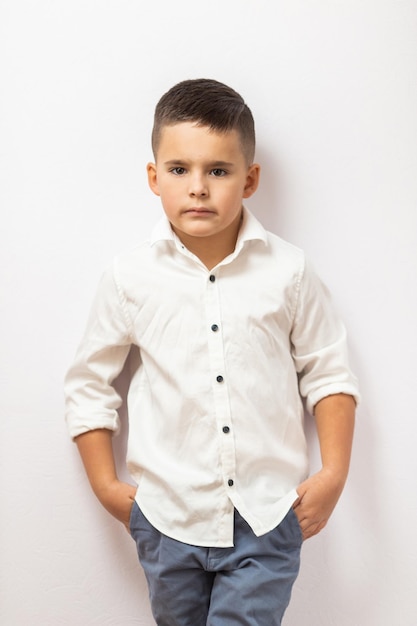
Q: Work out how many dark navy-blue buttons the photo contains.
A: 5